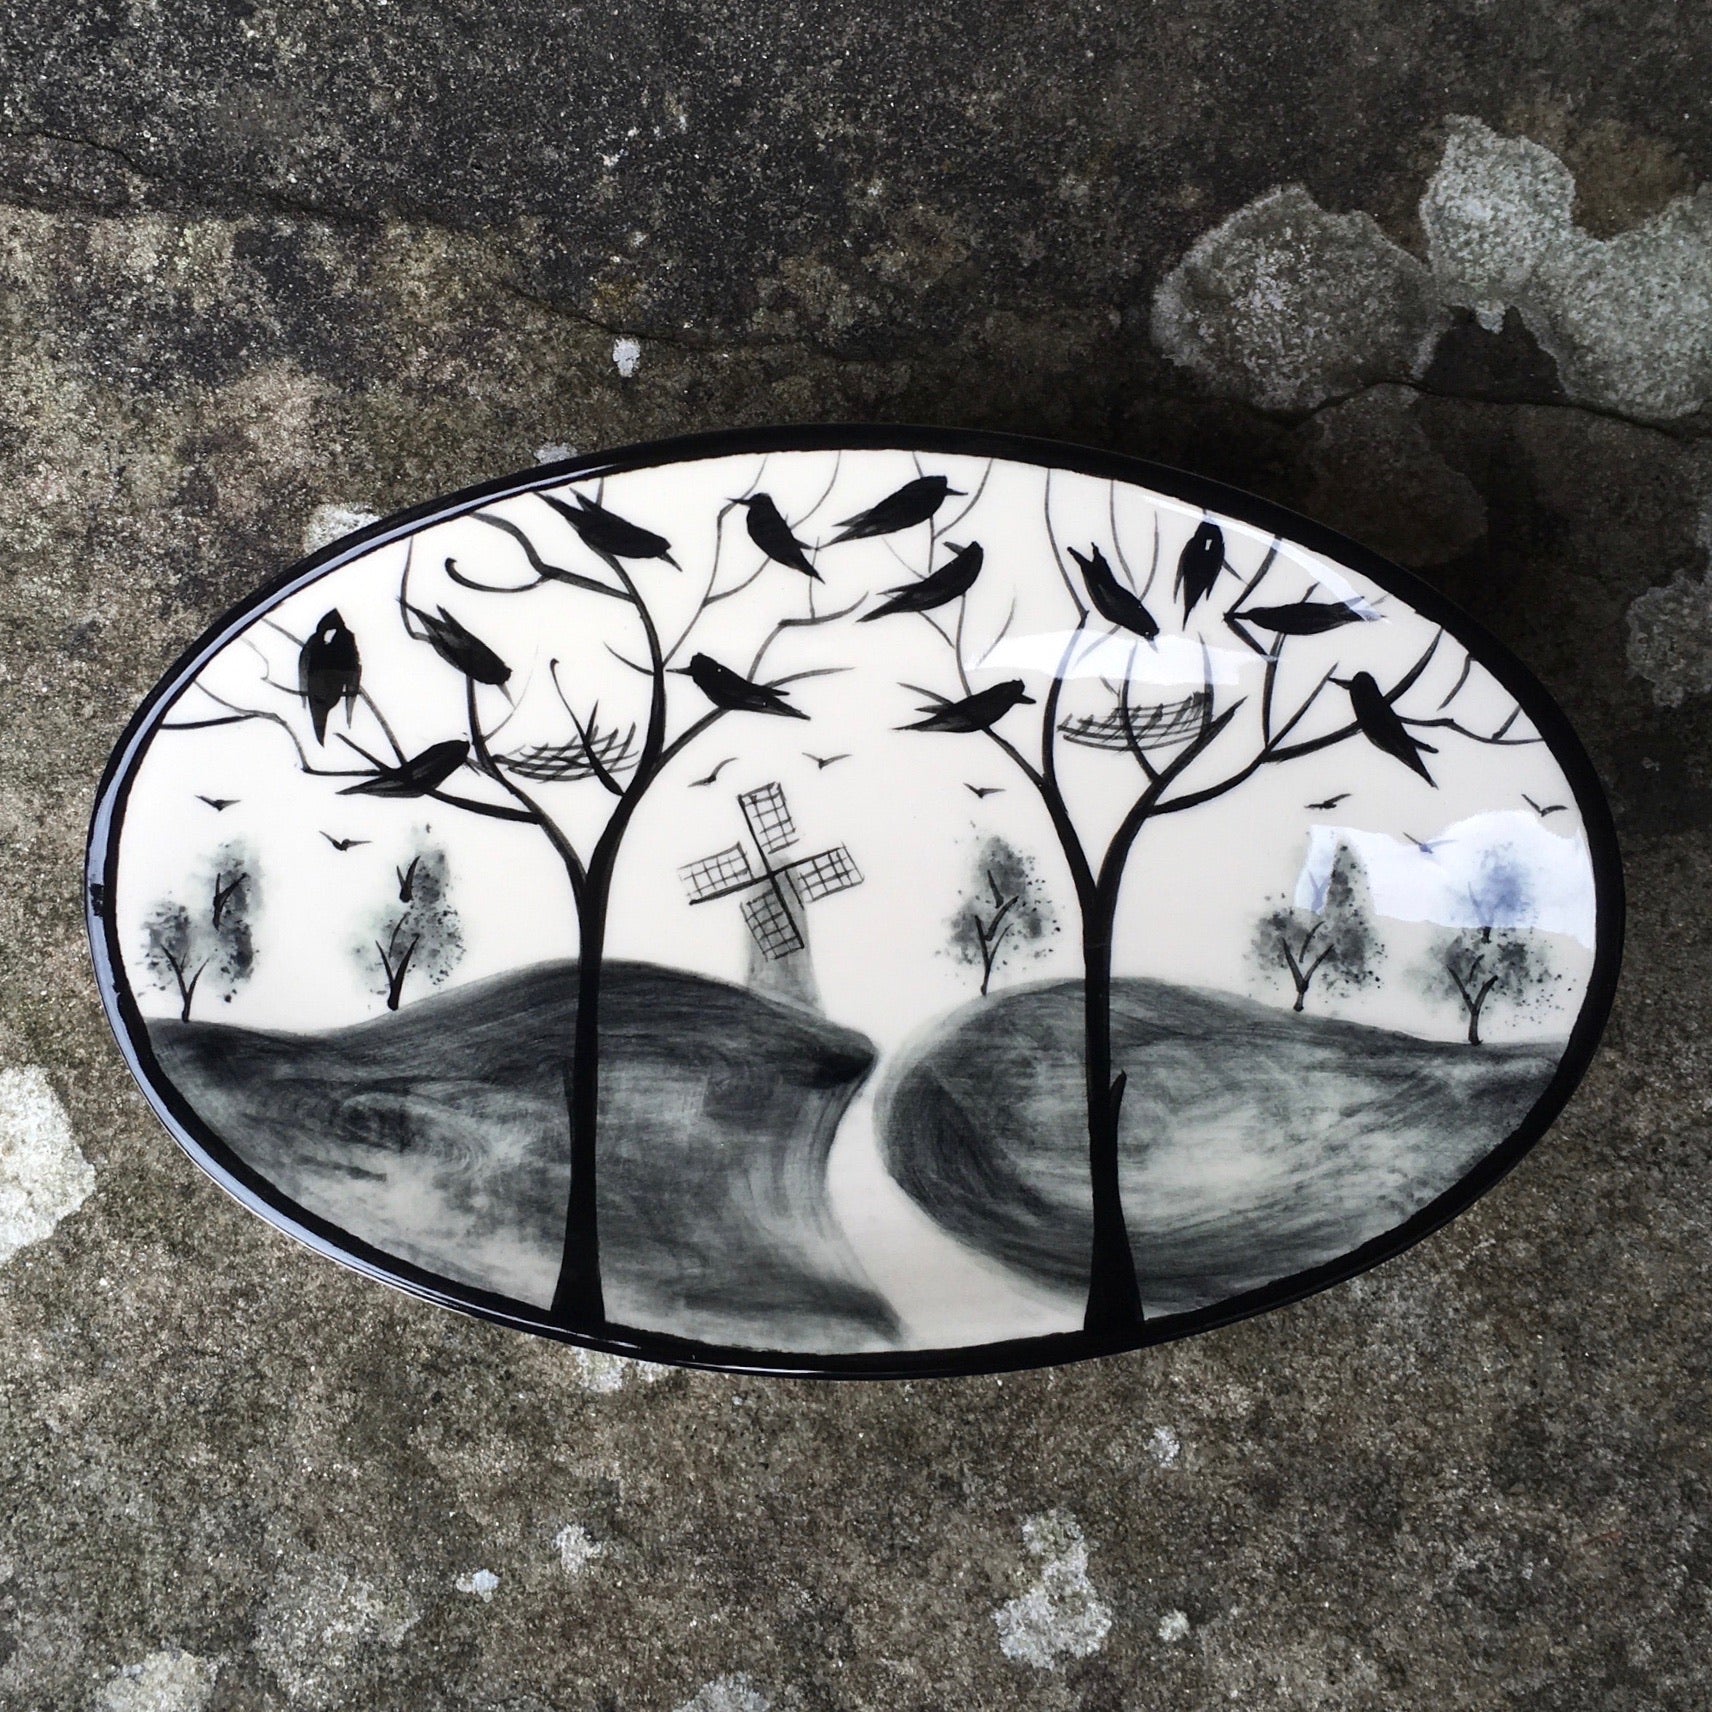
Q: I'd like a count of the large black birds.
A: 13